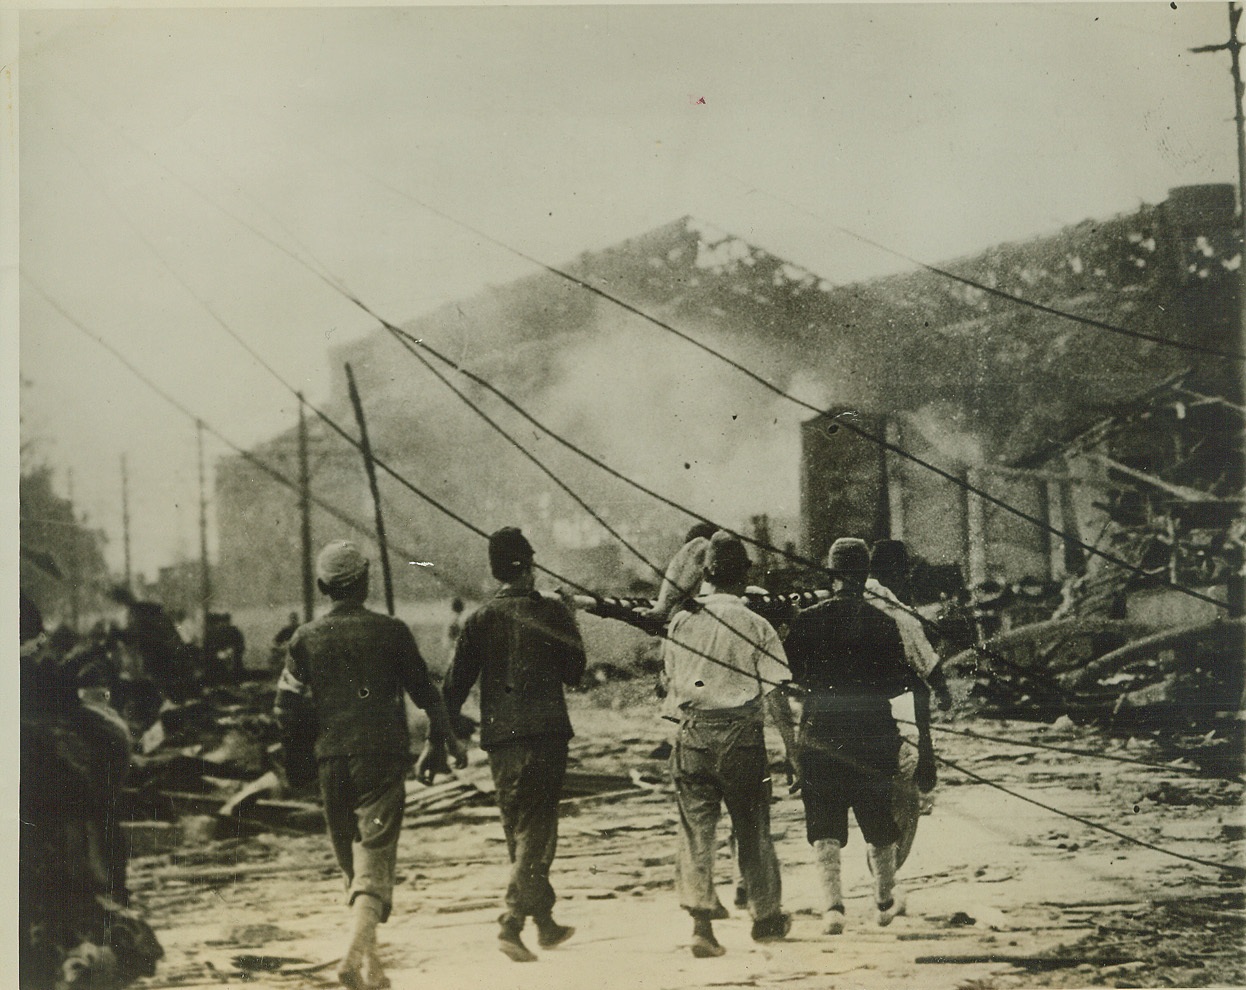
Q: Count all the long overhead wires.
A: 6